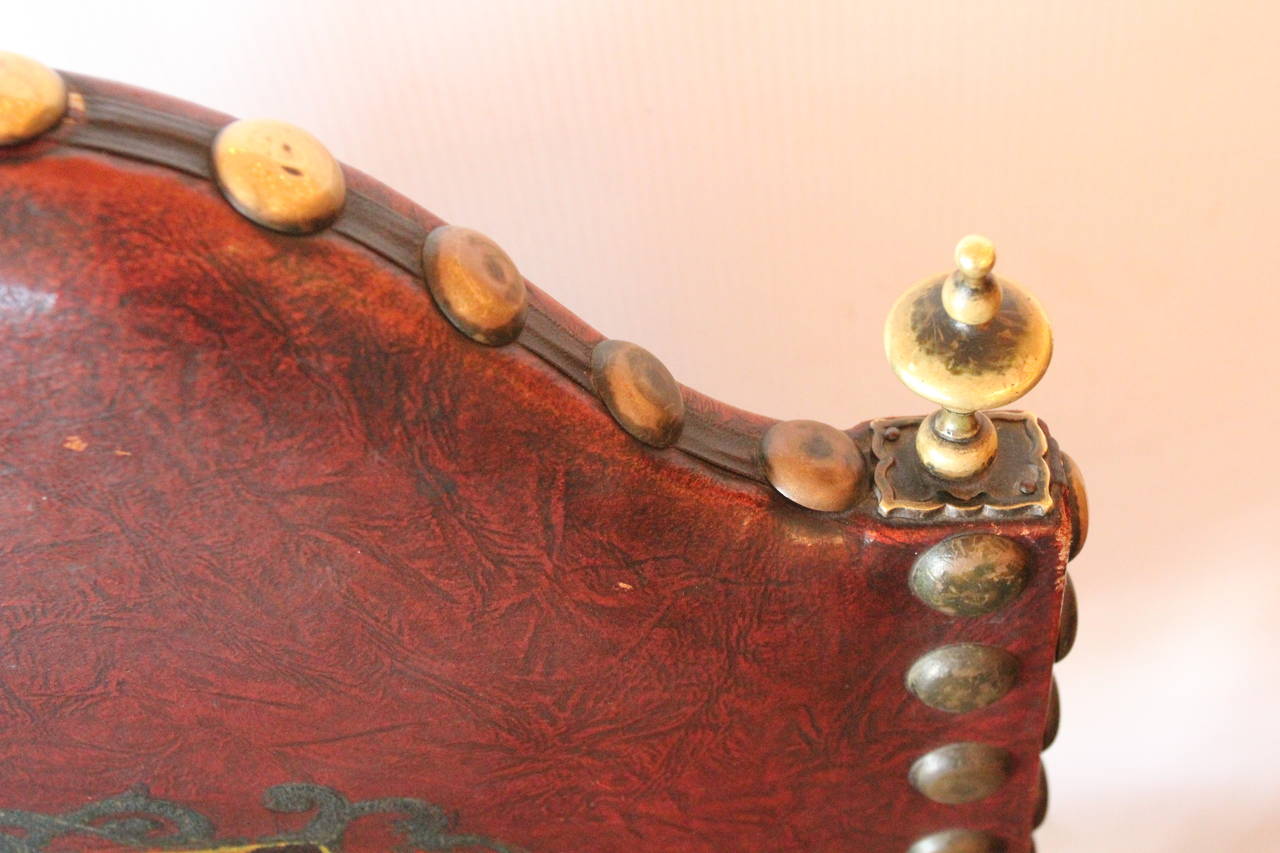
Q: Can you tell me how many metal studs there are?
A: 13